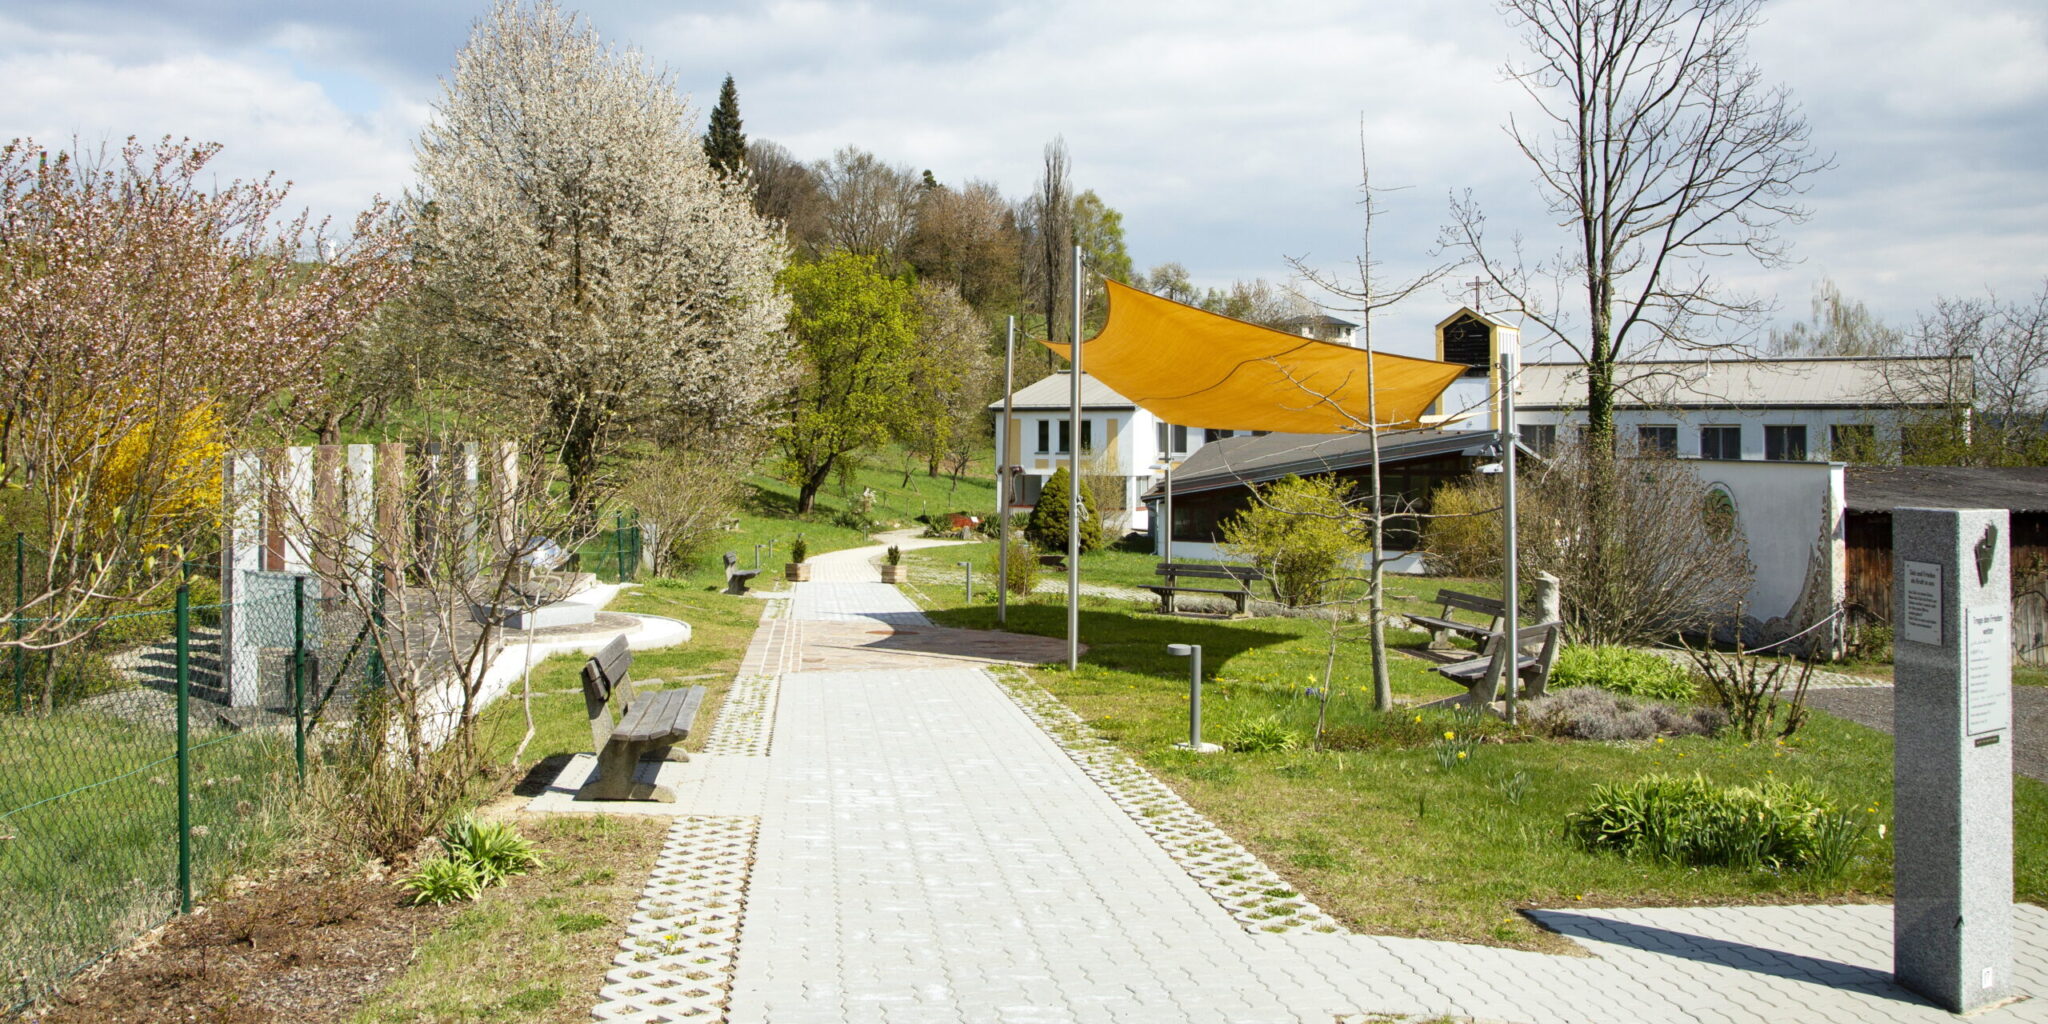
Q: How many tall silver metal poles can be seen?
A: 4